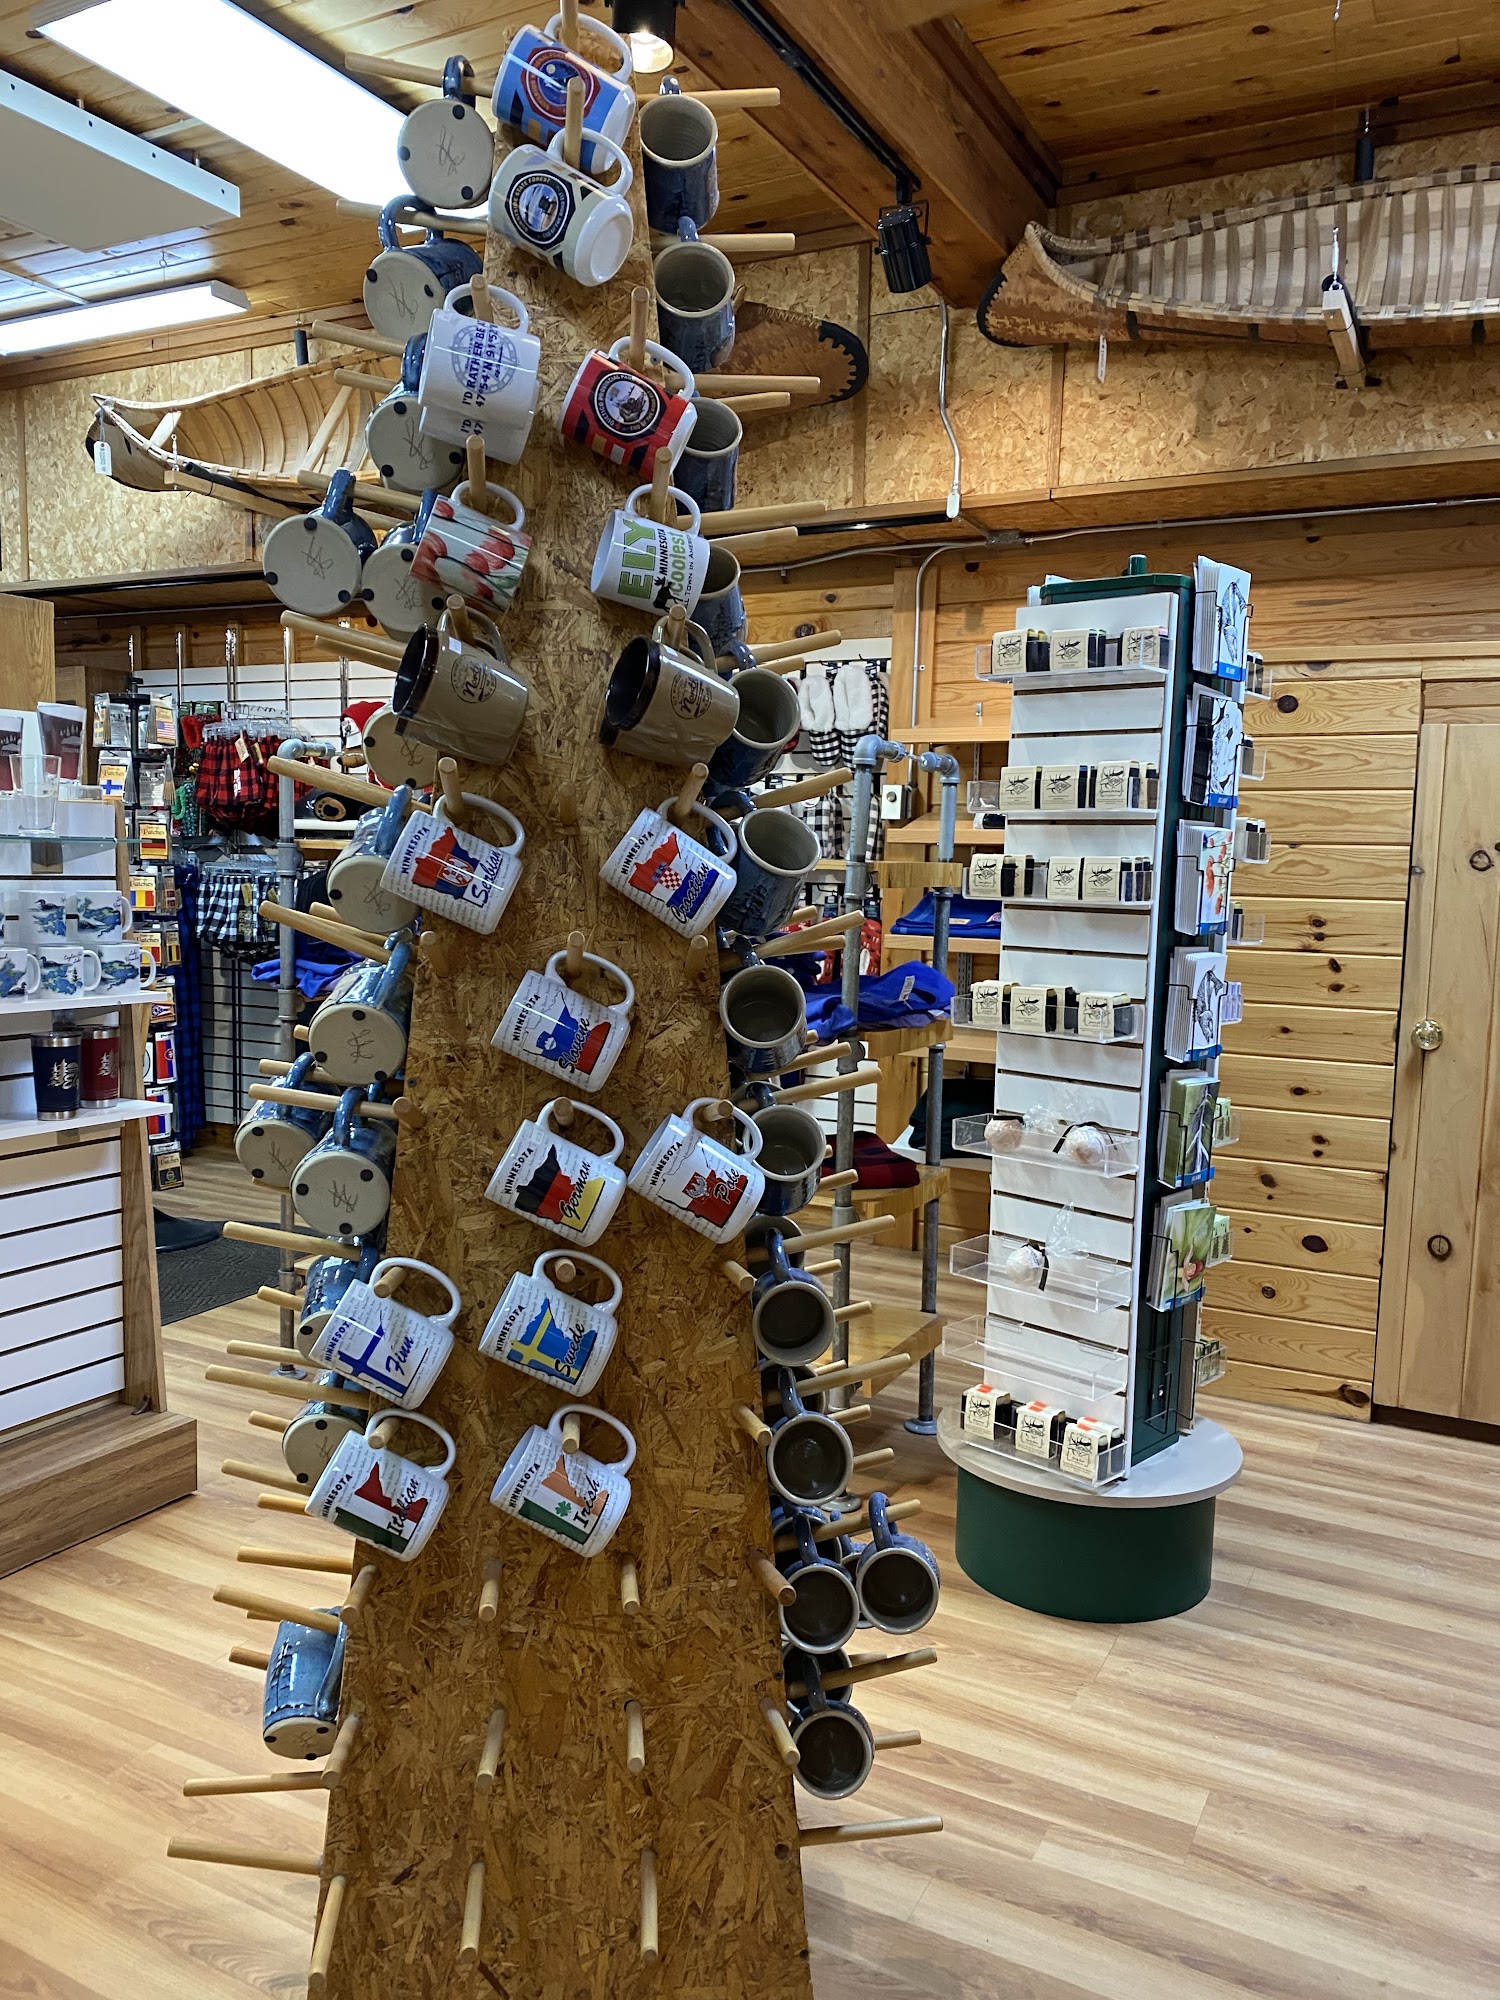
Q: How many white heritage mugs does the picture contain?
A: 9